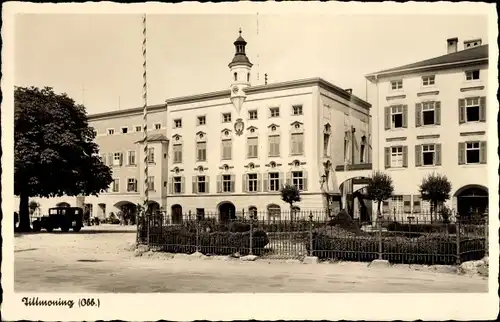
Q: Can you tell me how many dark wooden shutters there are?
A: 12